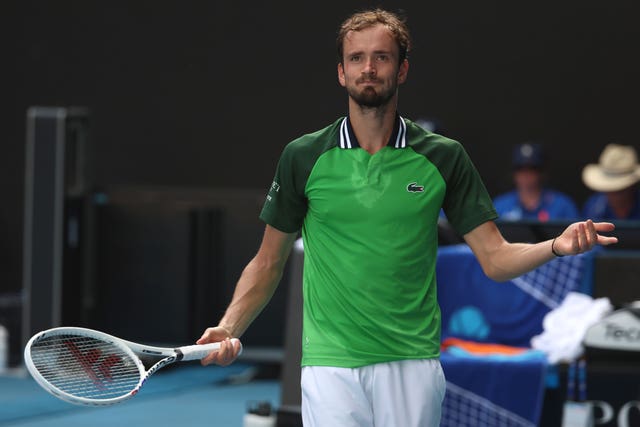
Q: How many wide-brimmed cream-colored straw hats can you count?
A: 1